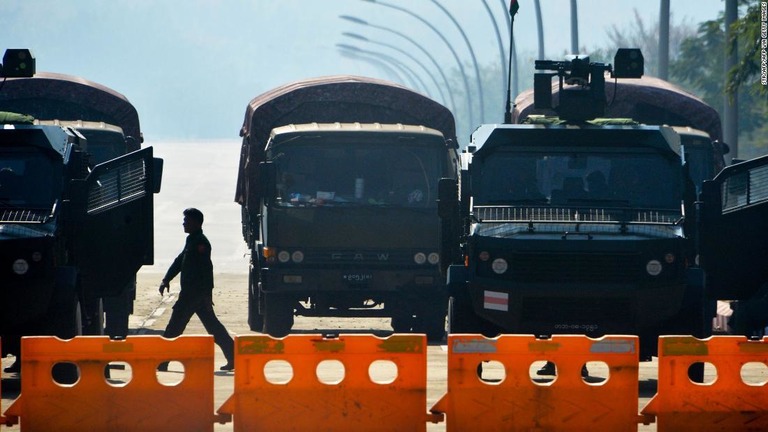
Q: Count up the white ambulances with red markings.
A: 0